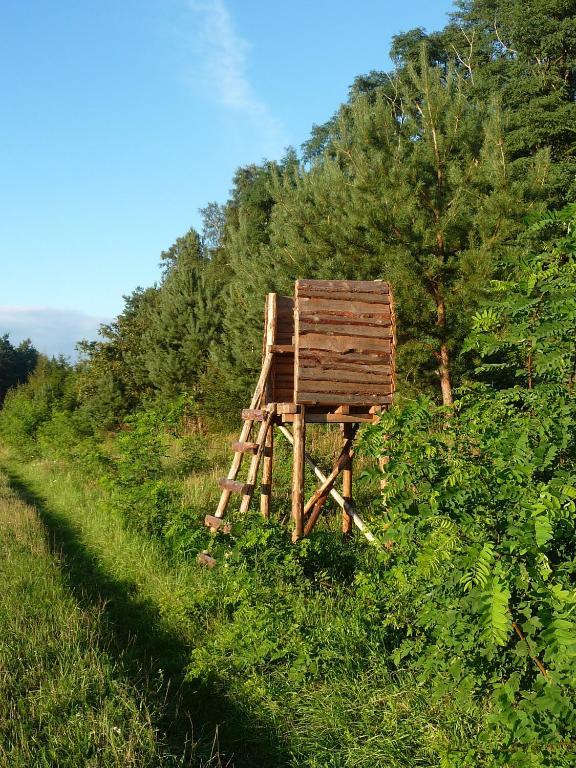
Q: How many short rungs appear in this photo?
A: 5